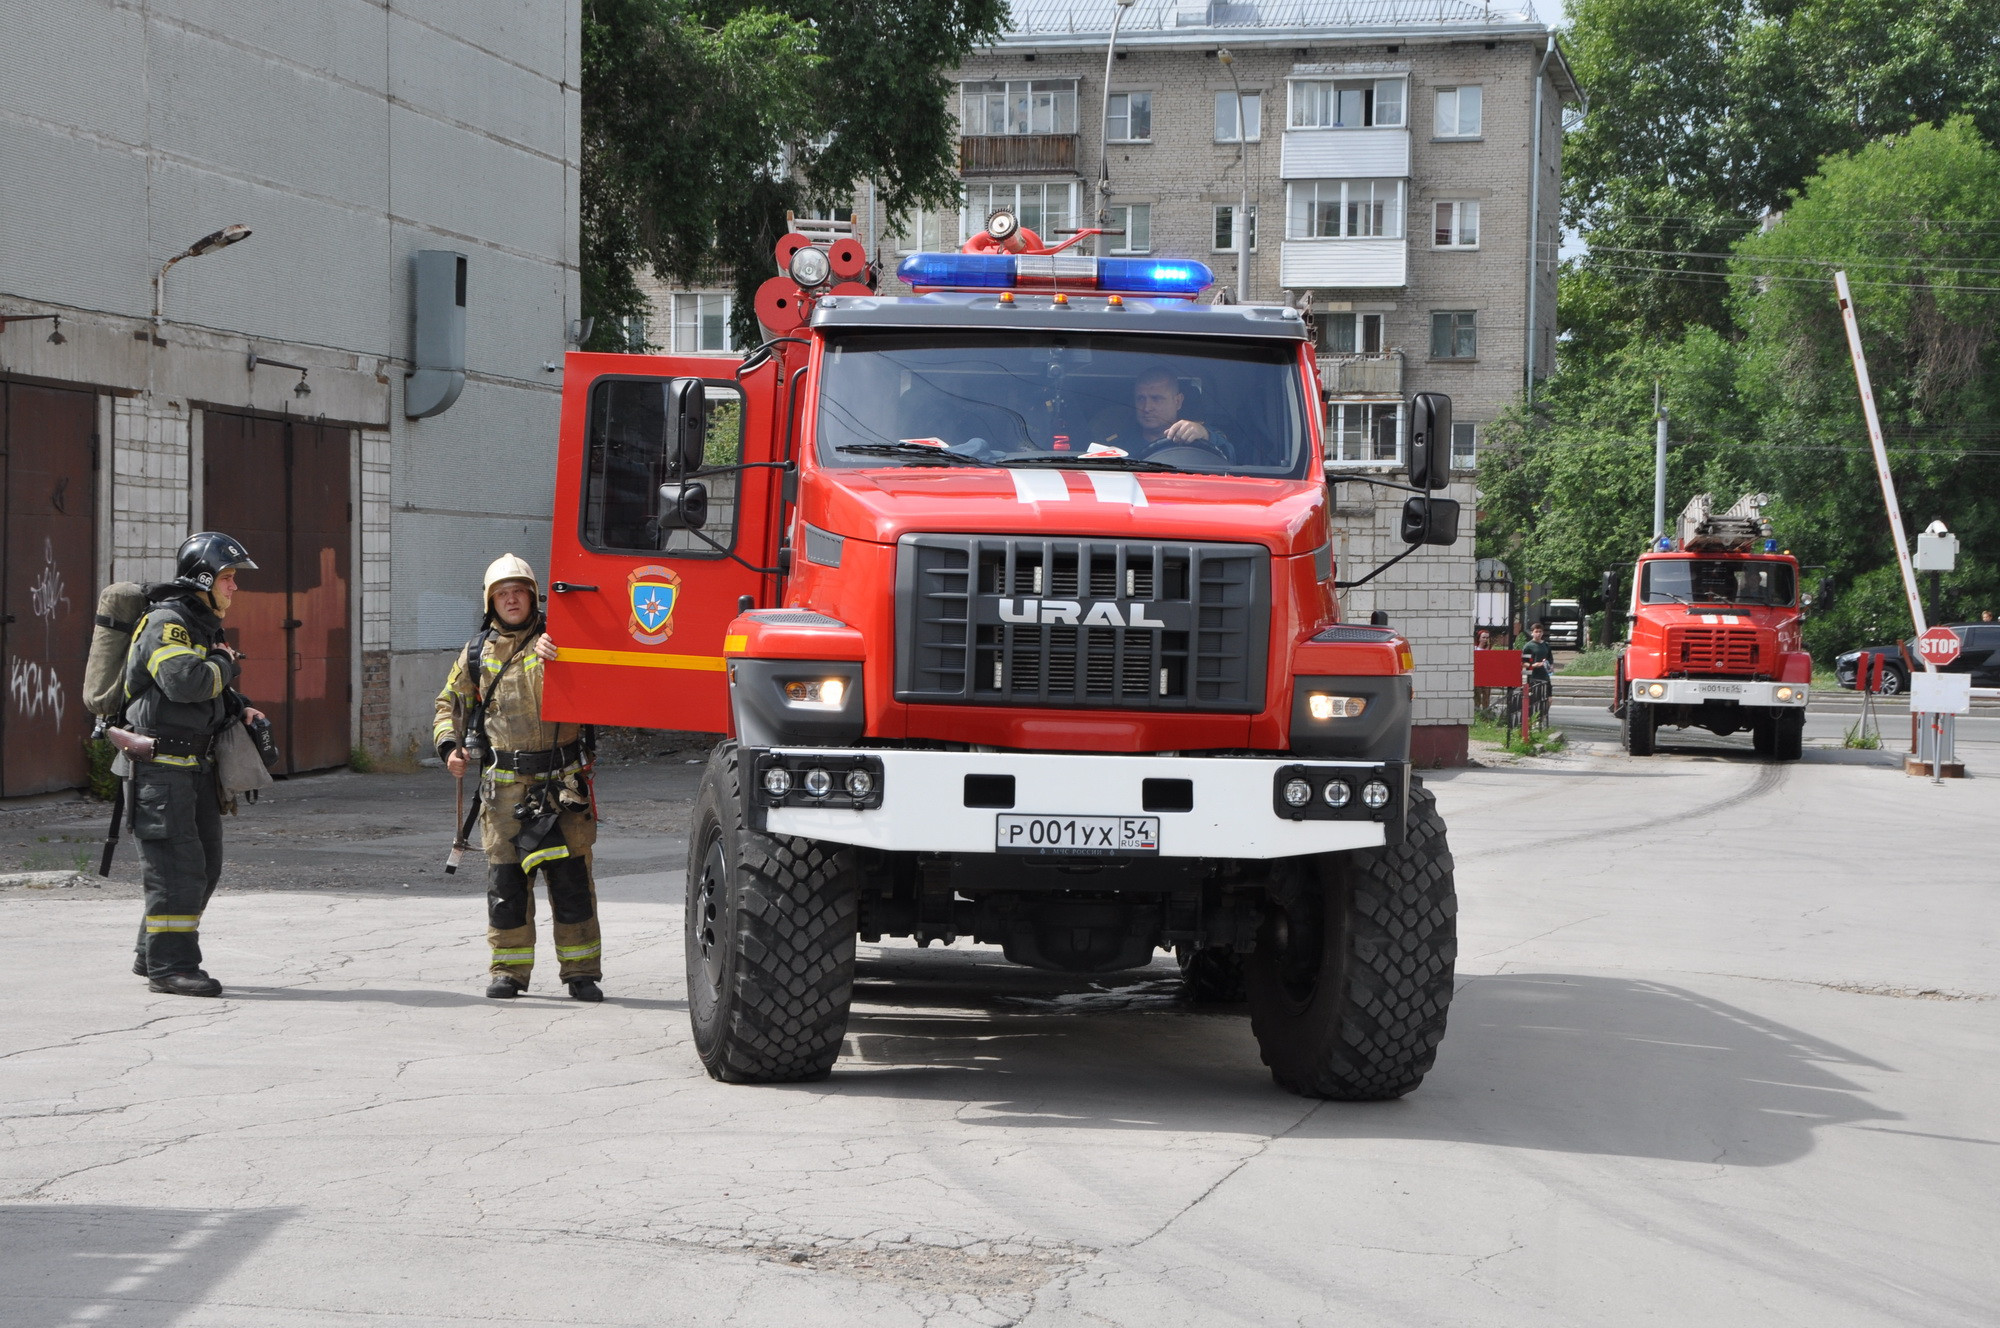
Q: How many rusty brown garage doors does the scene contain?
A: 2